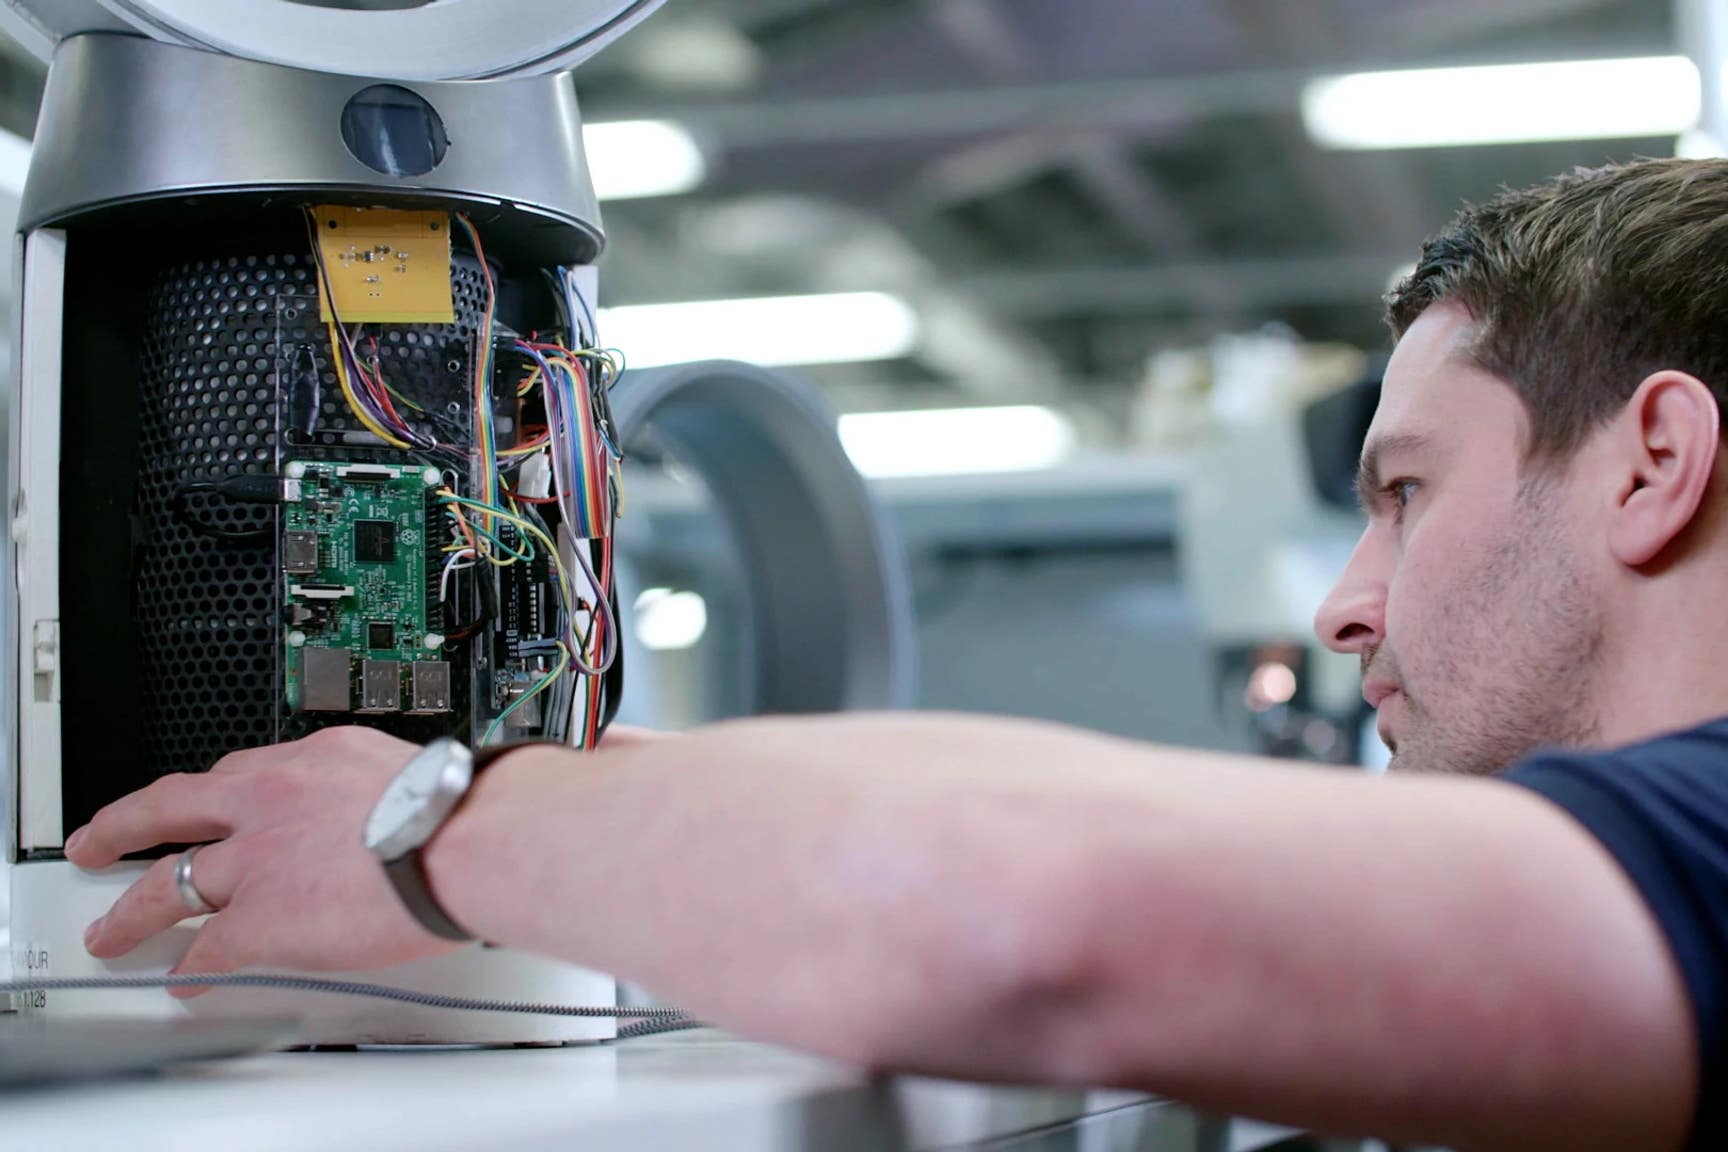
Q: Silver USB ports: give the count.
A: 2